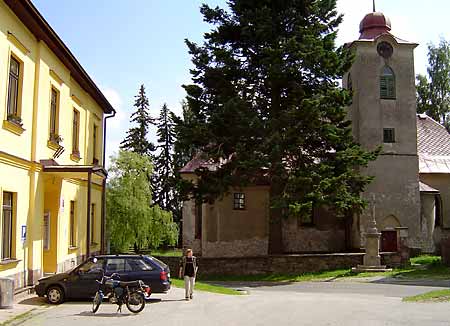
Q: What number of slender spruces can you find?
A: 2